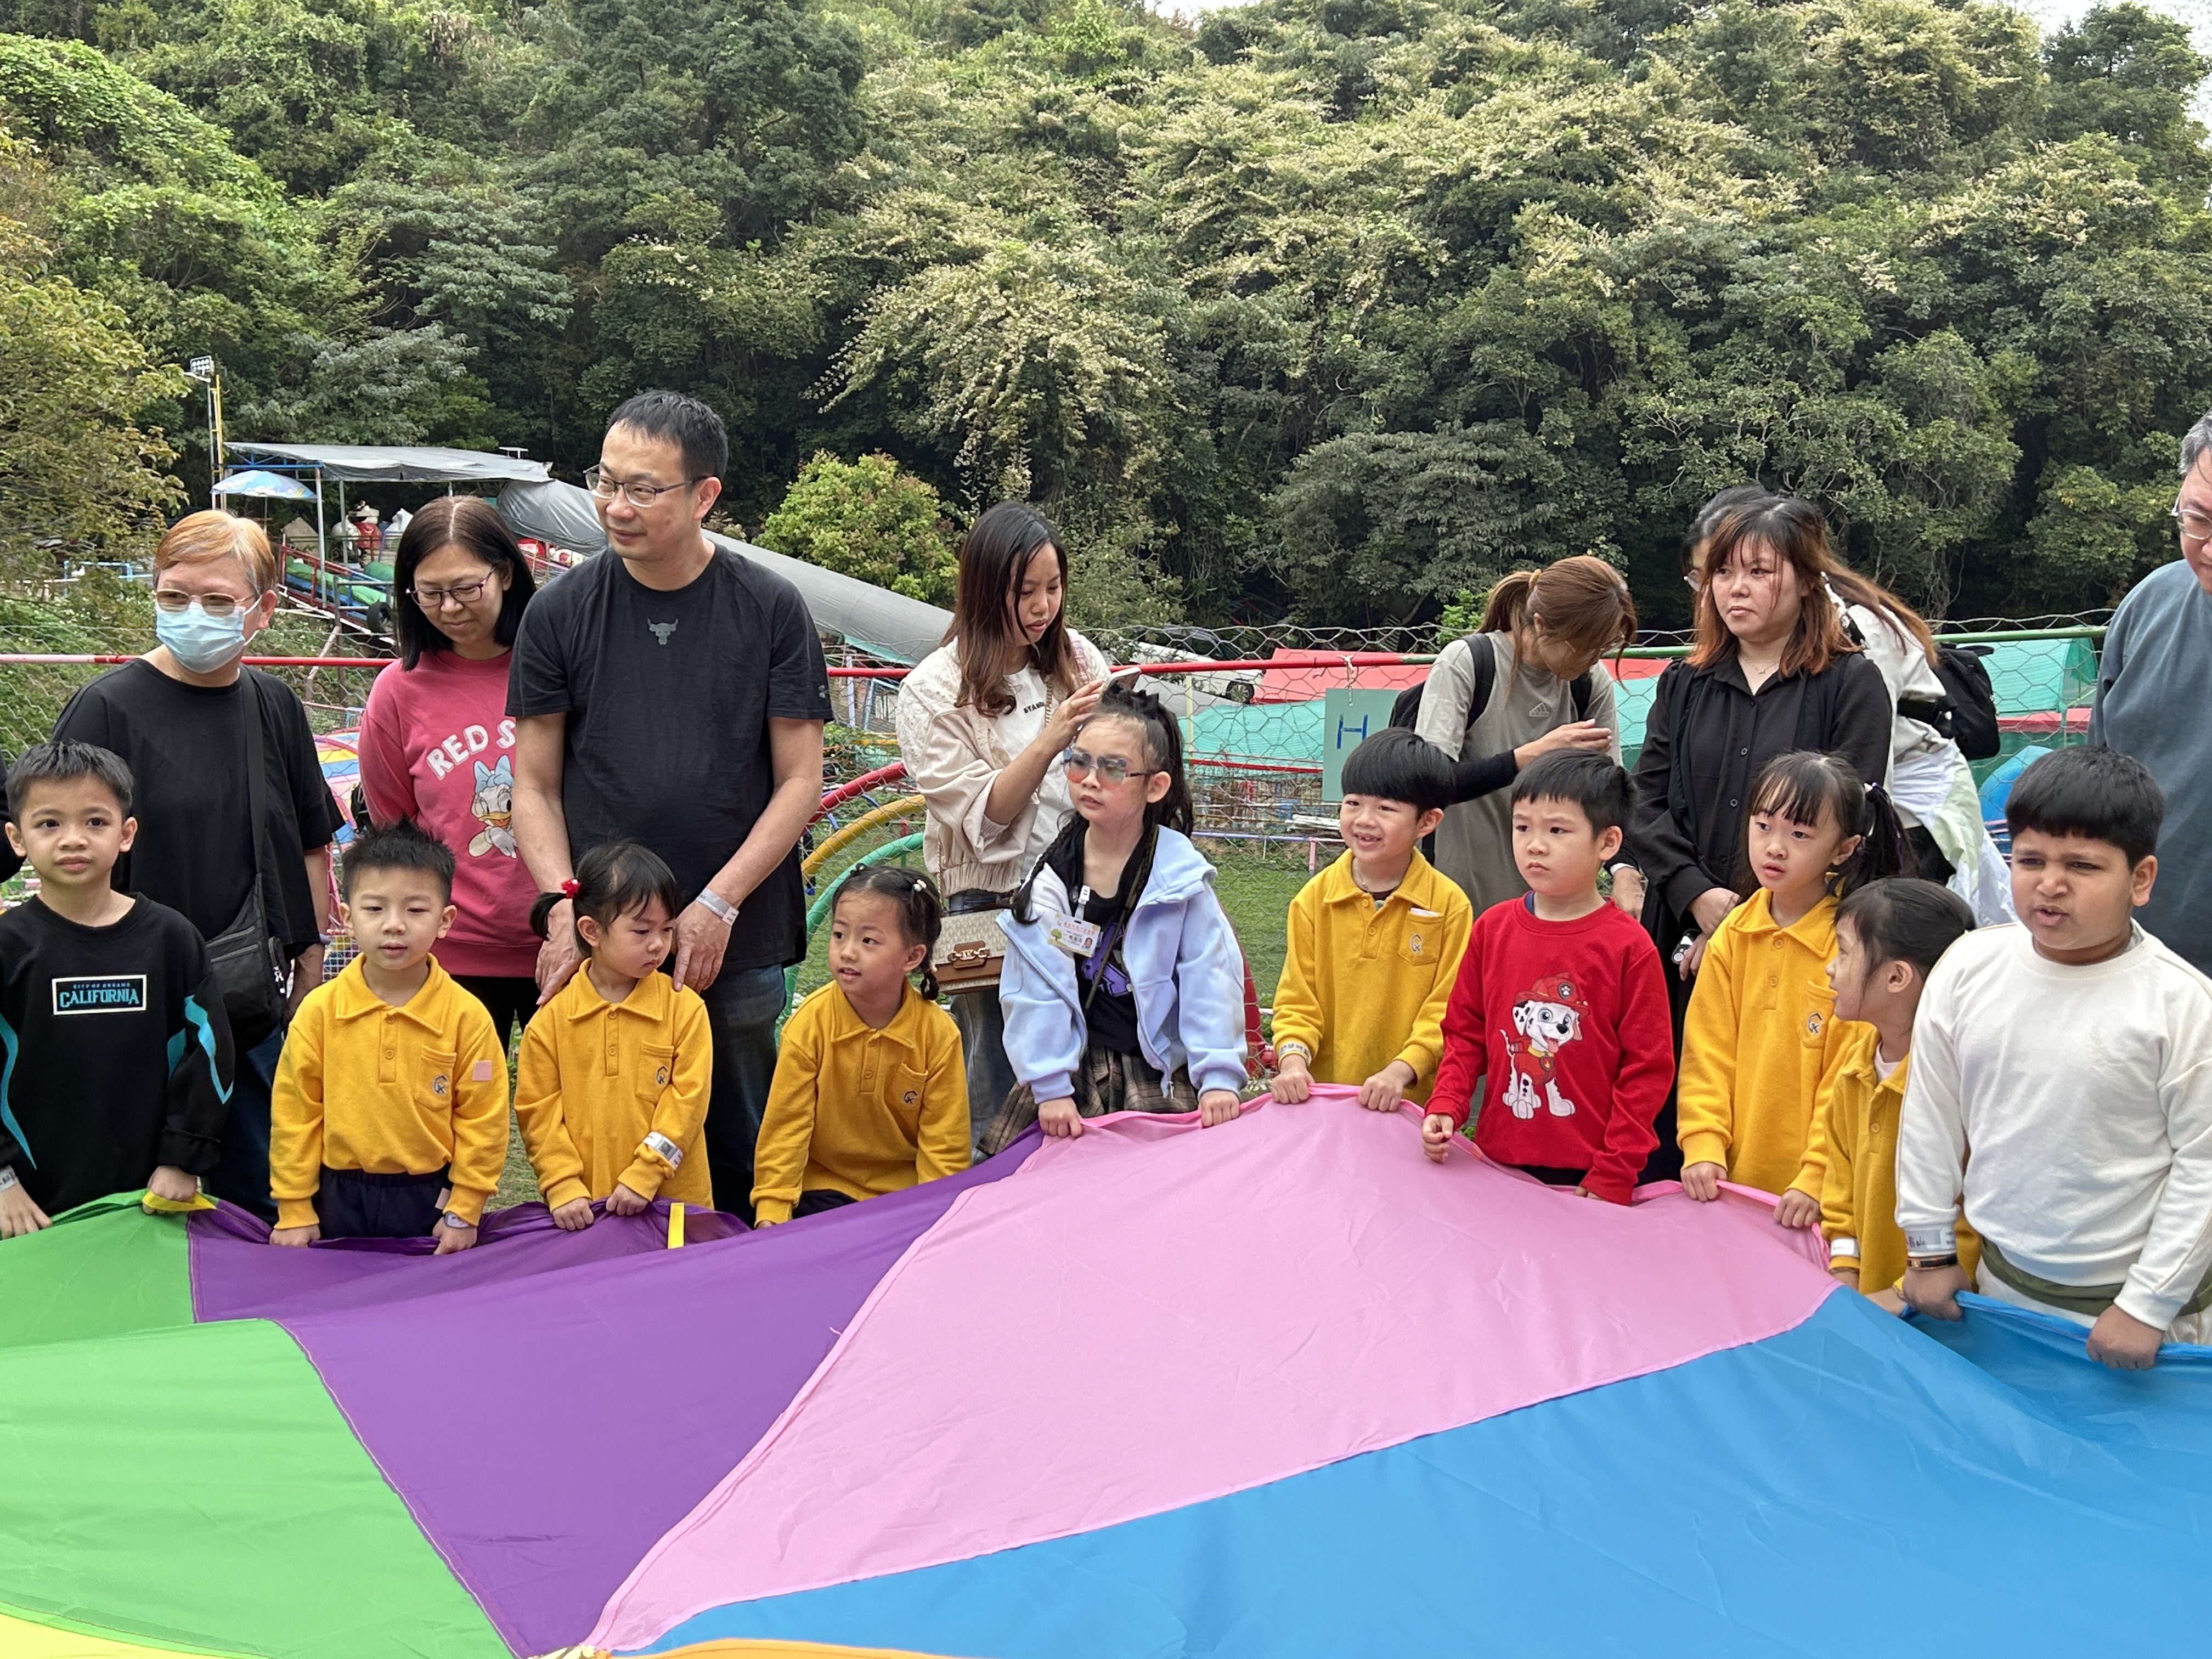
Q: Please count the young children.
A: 10